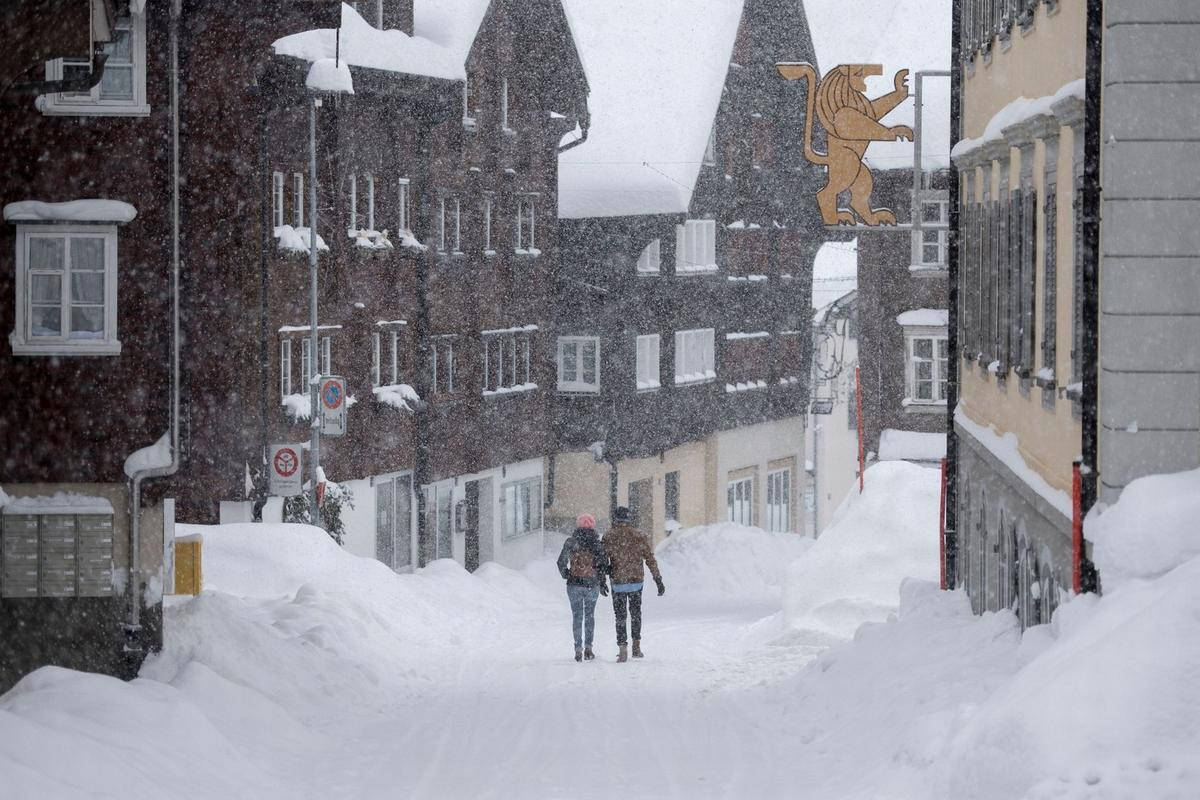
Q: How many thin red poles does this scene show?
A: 3